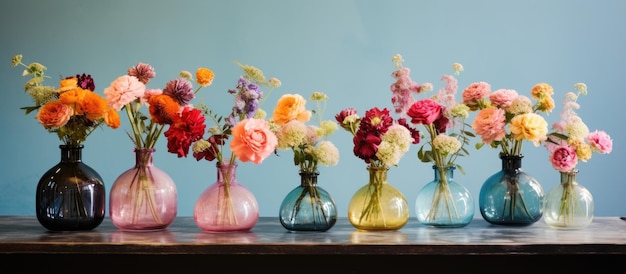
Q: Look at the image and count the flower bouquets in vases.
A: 8